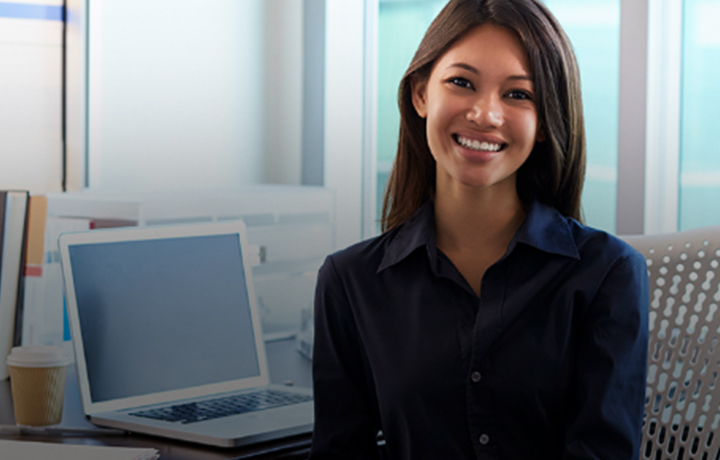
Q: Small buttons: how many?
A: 2